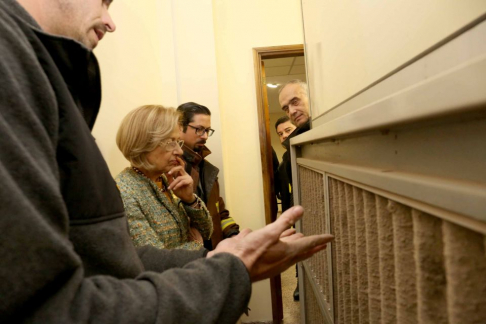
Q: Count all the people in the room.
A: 5